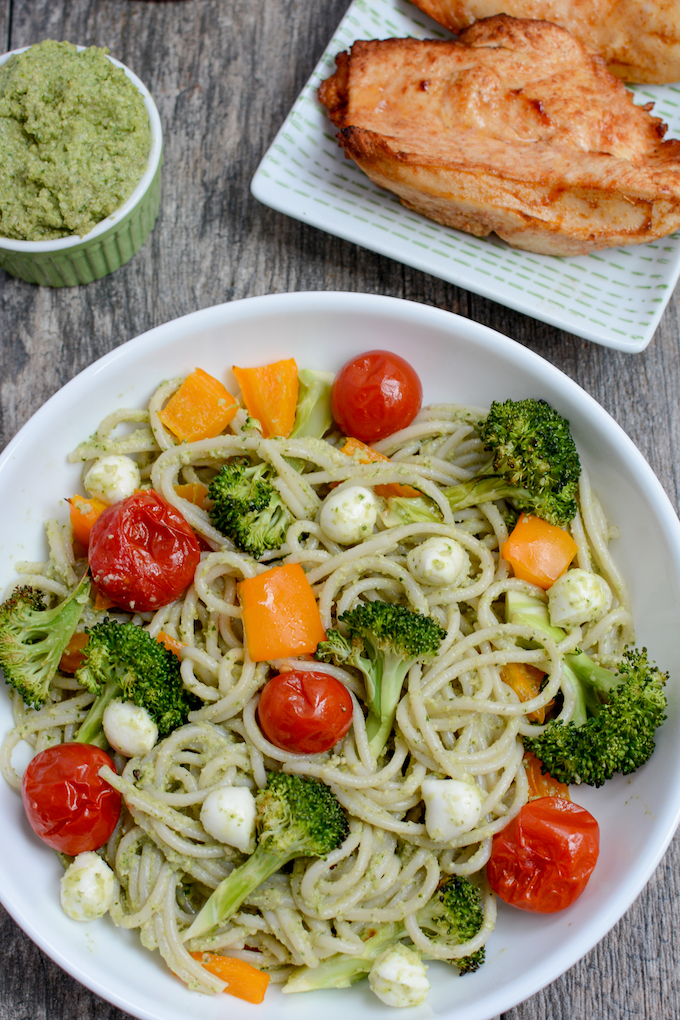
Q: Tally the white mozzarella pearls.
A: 9